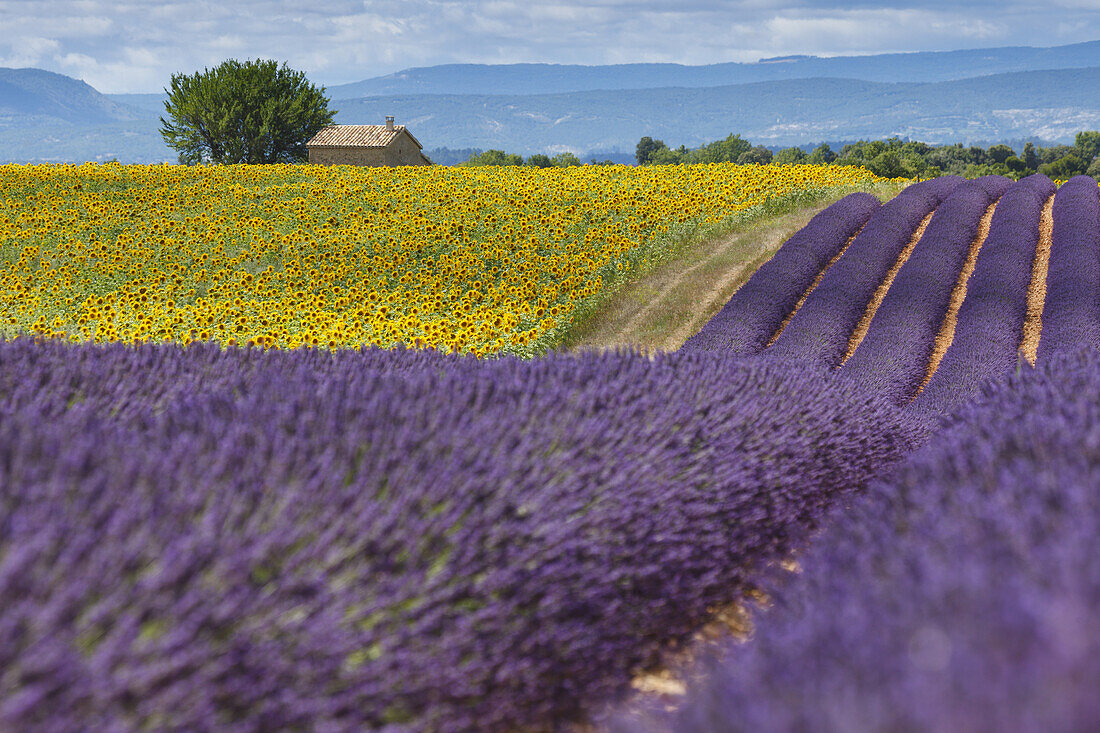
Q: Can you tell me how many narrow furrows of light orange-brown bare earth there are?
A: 4